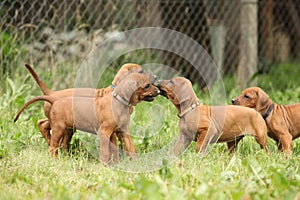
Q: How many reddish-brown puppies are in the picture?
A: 4